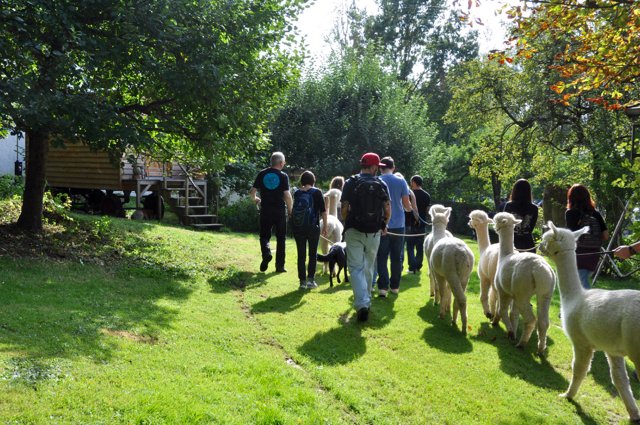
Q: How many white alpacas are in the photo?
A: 6